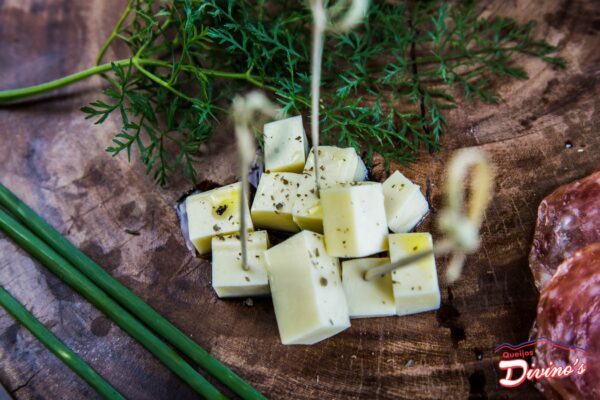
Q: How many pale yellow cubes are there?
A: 11